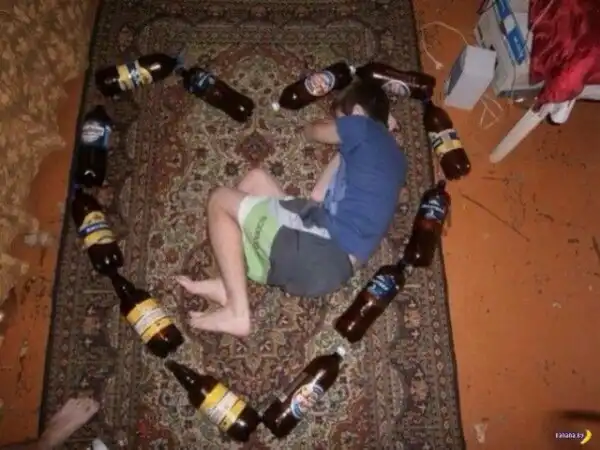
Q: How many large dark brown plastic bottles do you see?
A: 12